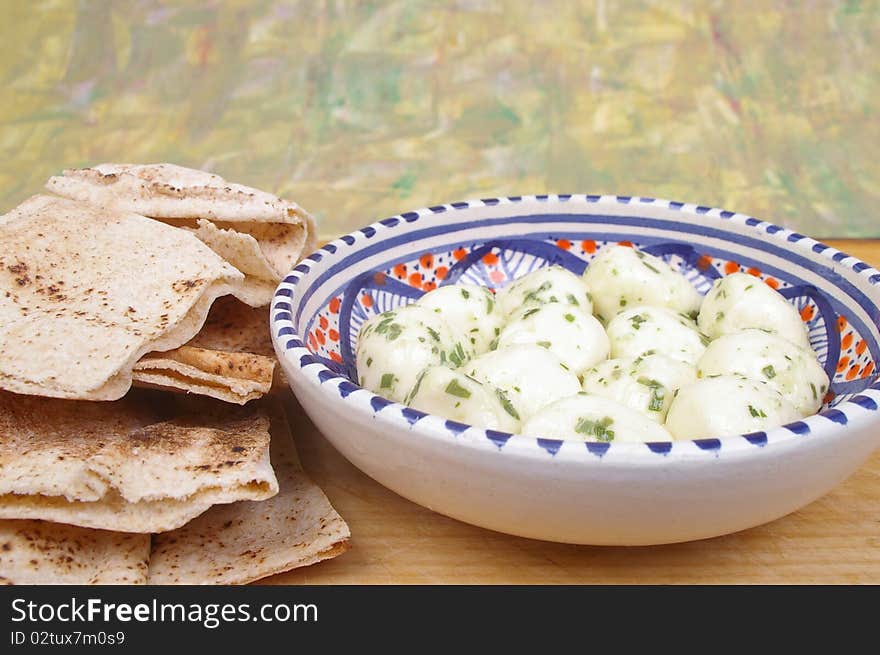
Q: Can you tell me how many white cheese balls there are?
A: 13